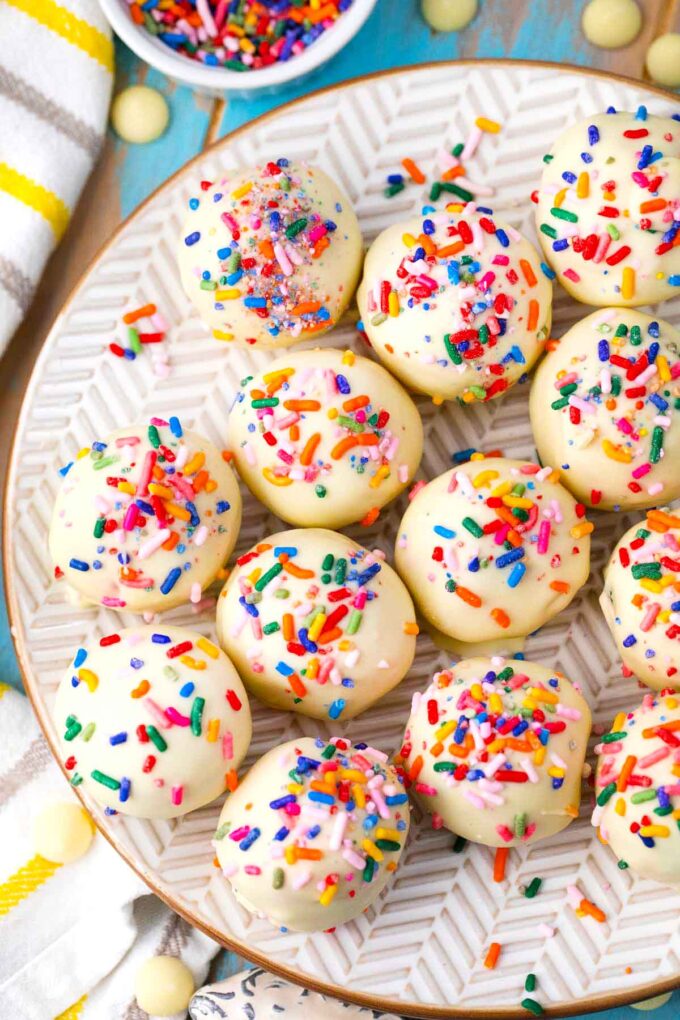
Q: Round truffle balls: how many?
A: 13